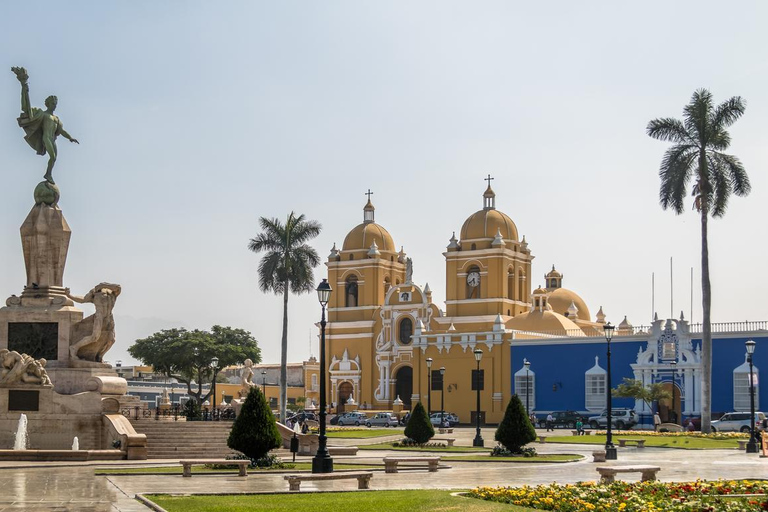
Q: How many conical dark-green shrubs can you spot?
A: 3